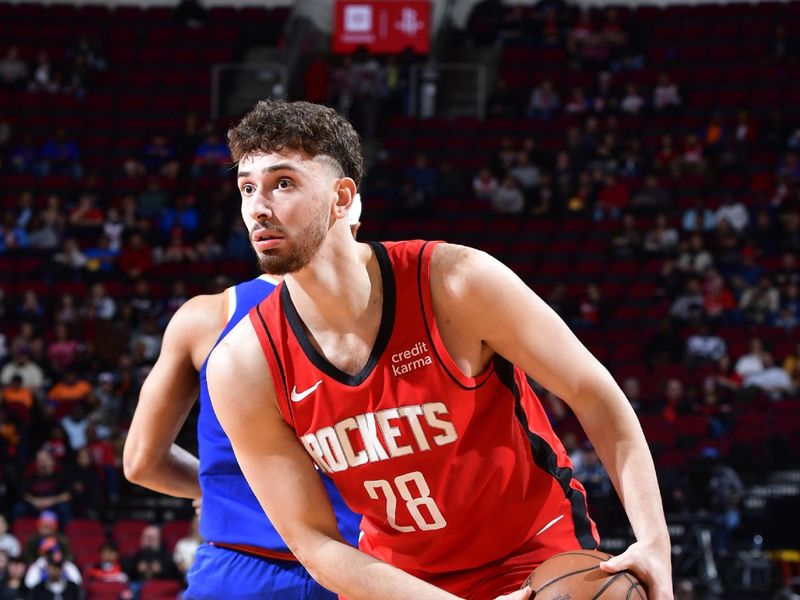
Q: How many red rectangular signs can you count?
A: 1